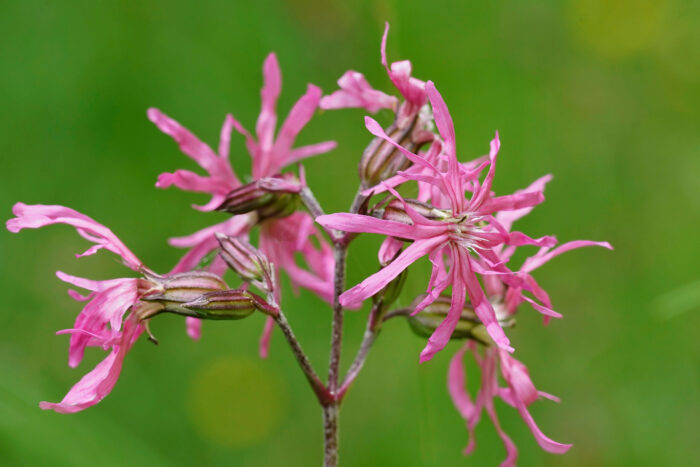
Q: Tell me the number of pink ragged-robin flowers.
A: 5